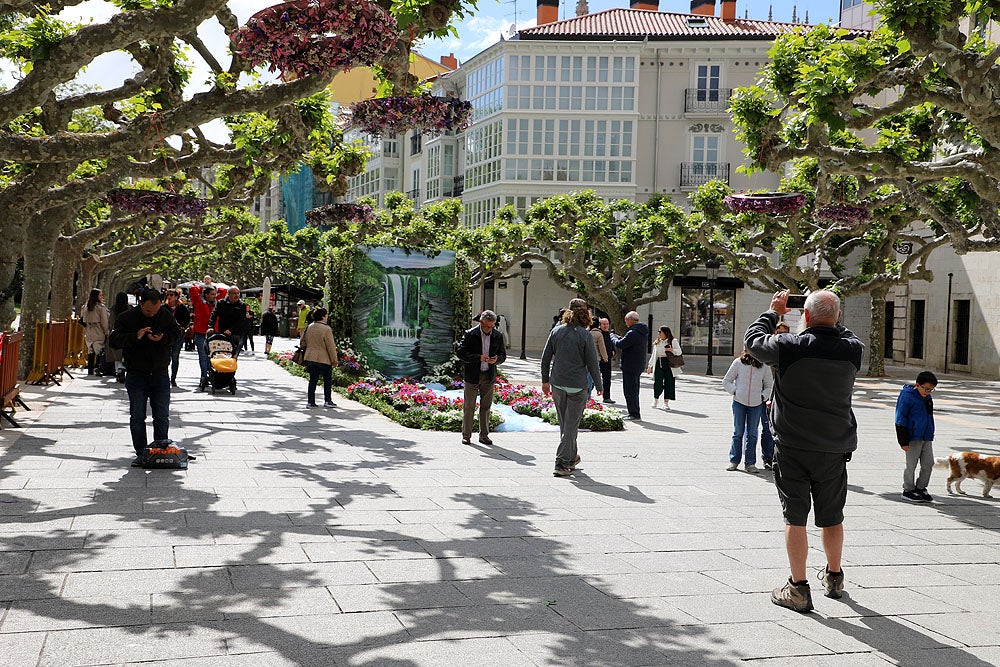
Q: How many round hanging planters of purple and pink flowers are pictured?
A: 6